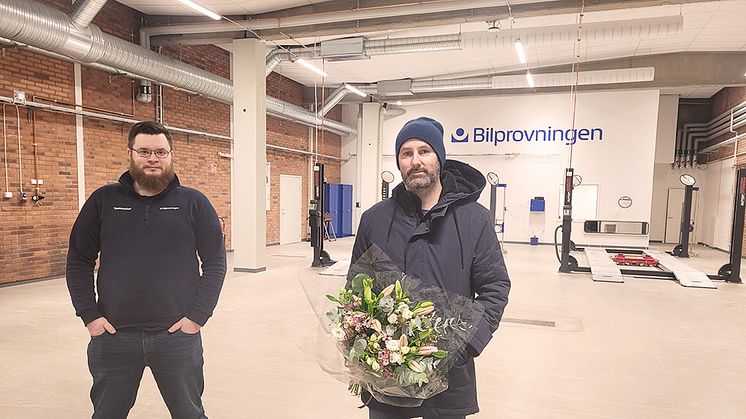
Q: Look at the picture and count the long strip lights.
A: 5